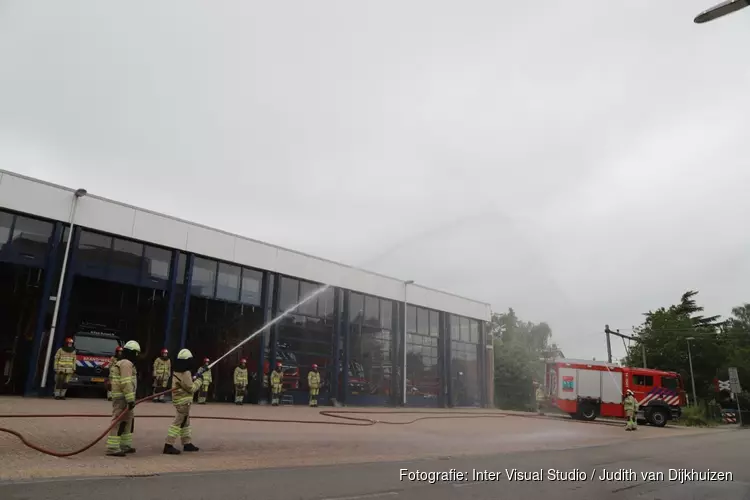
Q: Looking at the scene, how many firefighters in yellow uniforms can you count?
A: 11